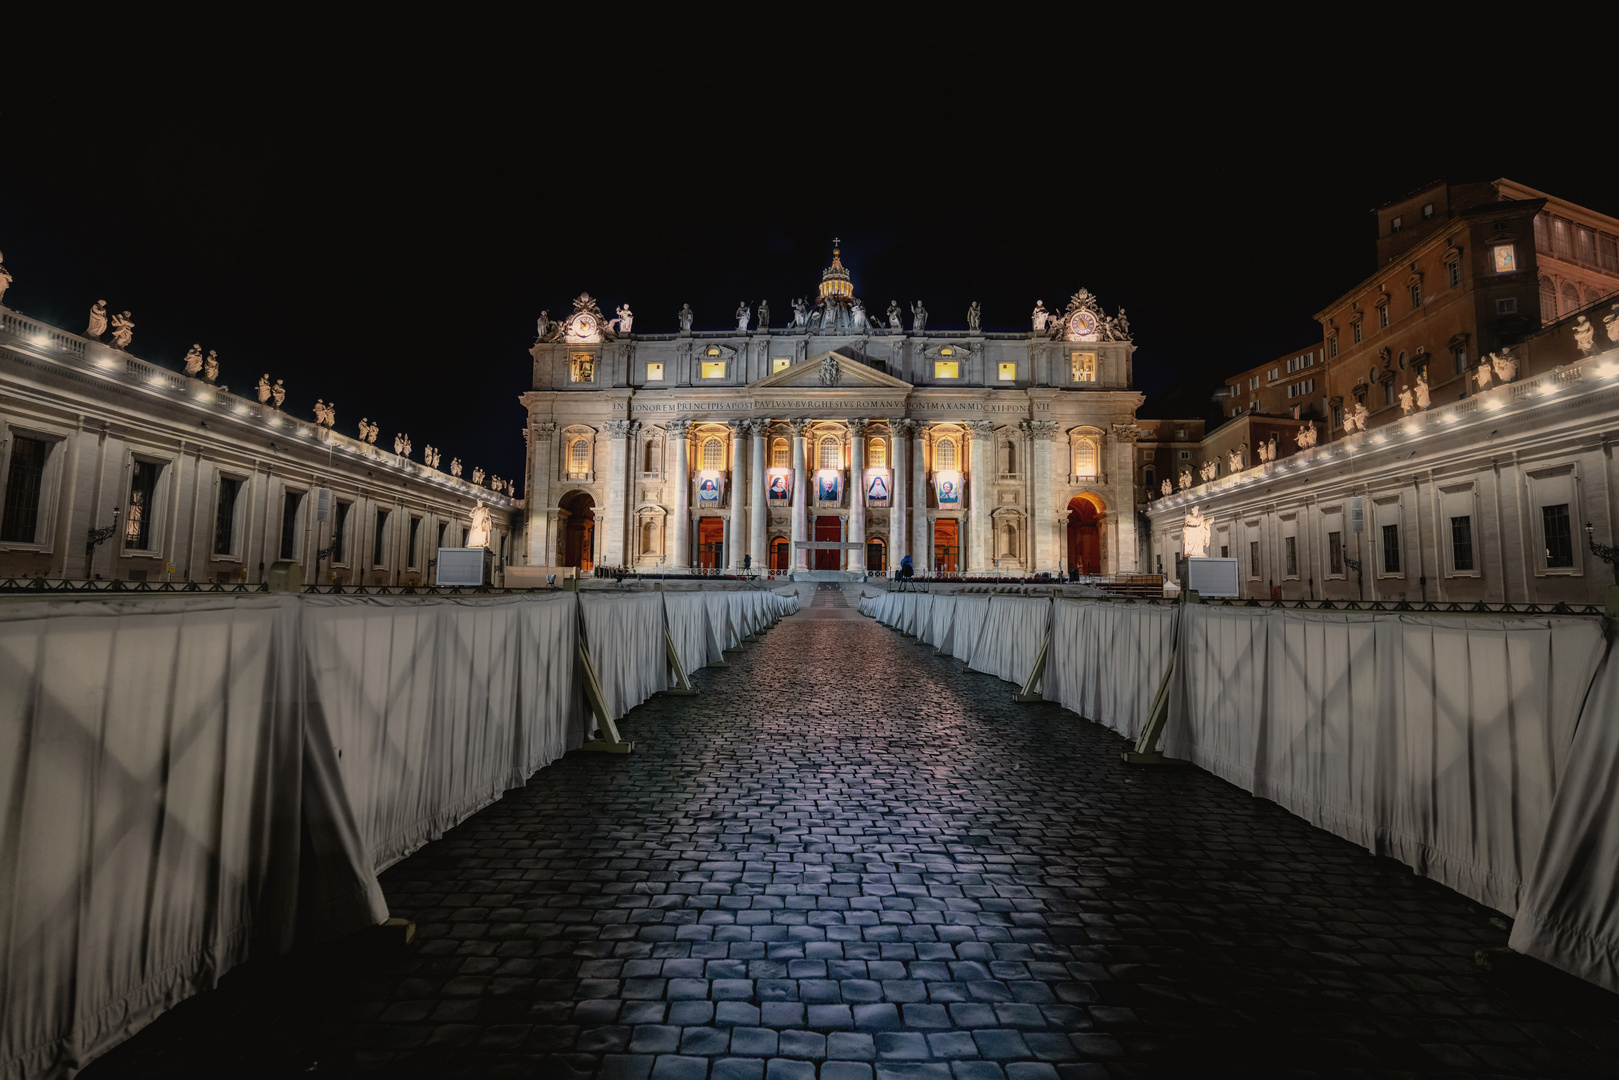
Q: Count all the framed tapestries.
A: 5